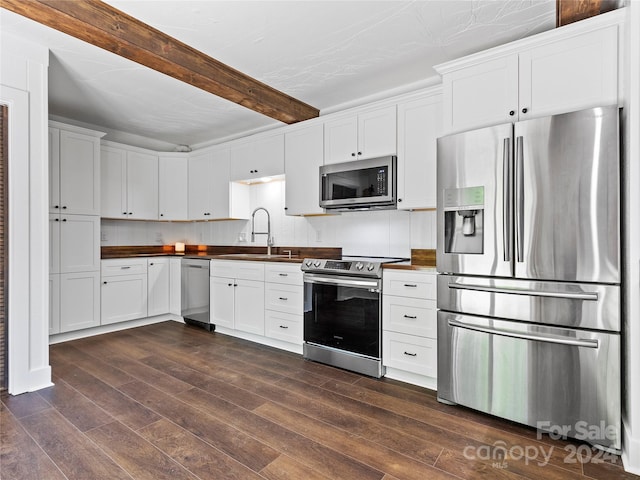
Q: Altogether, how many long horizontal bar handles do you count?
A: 3